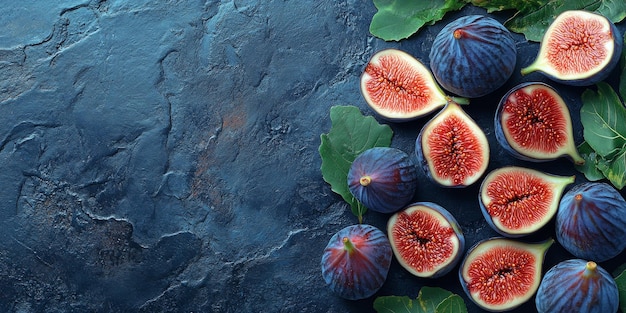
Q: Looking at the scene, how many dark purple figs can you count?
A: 5